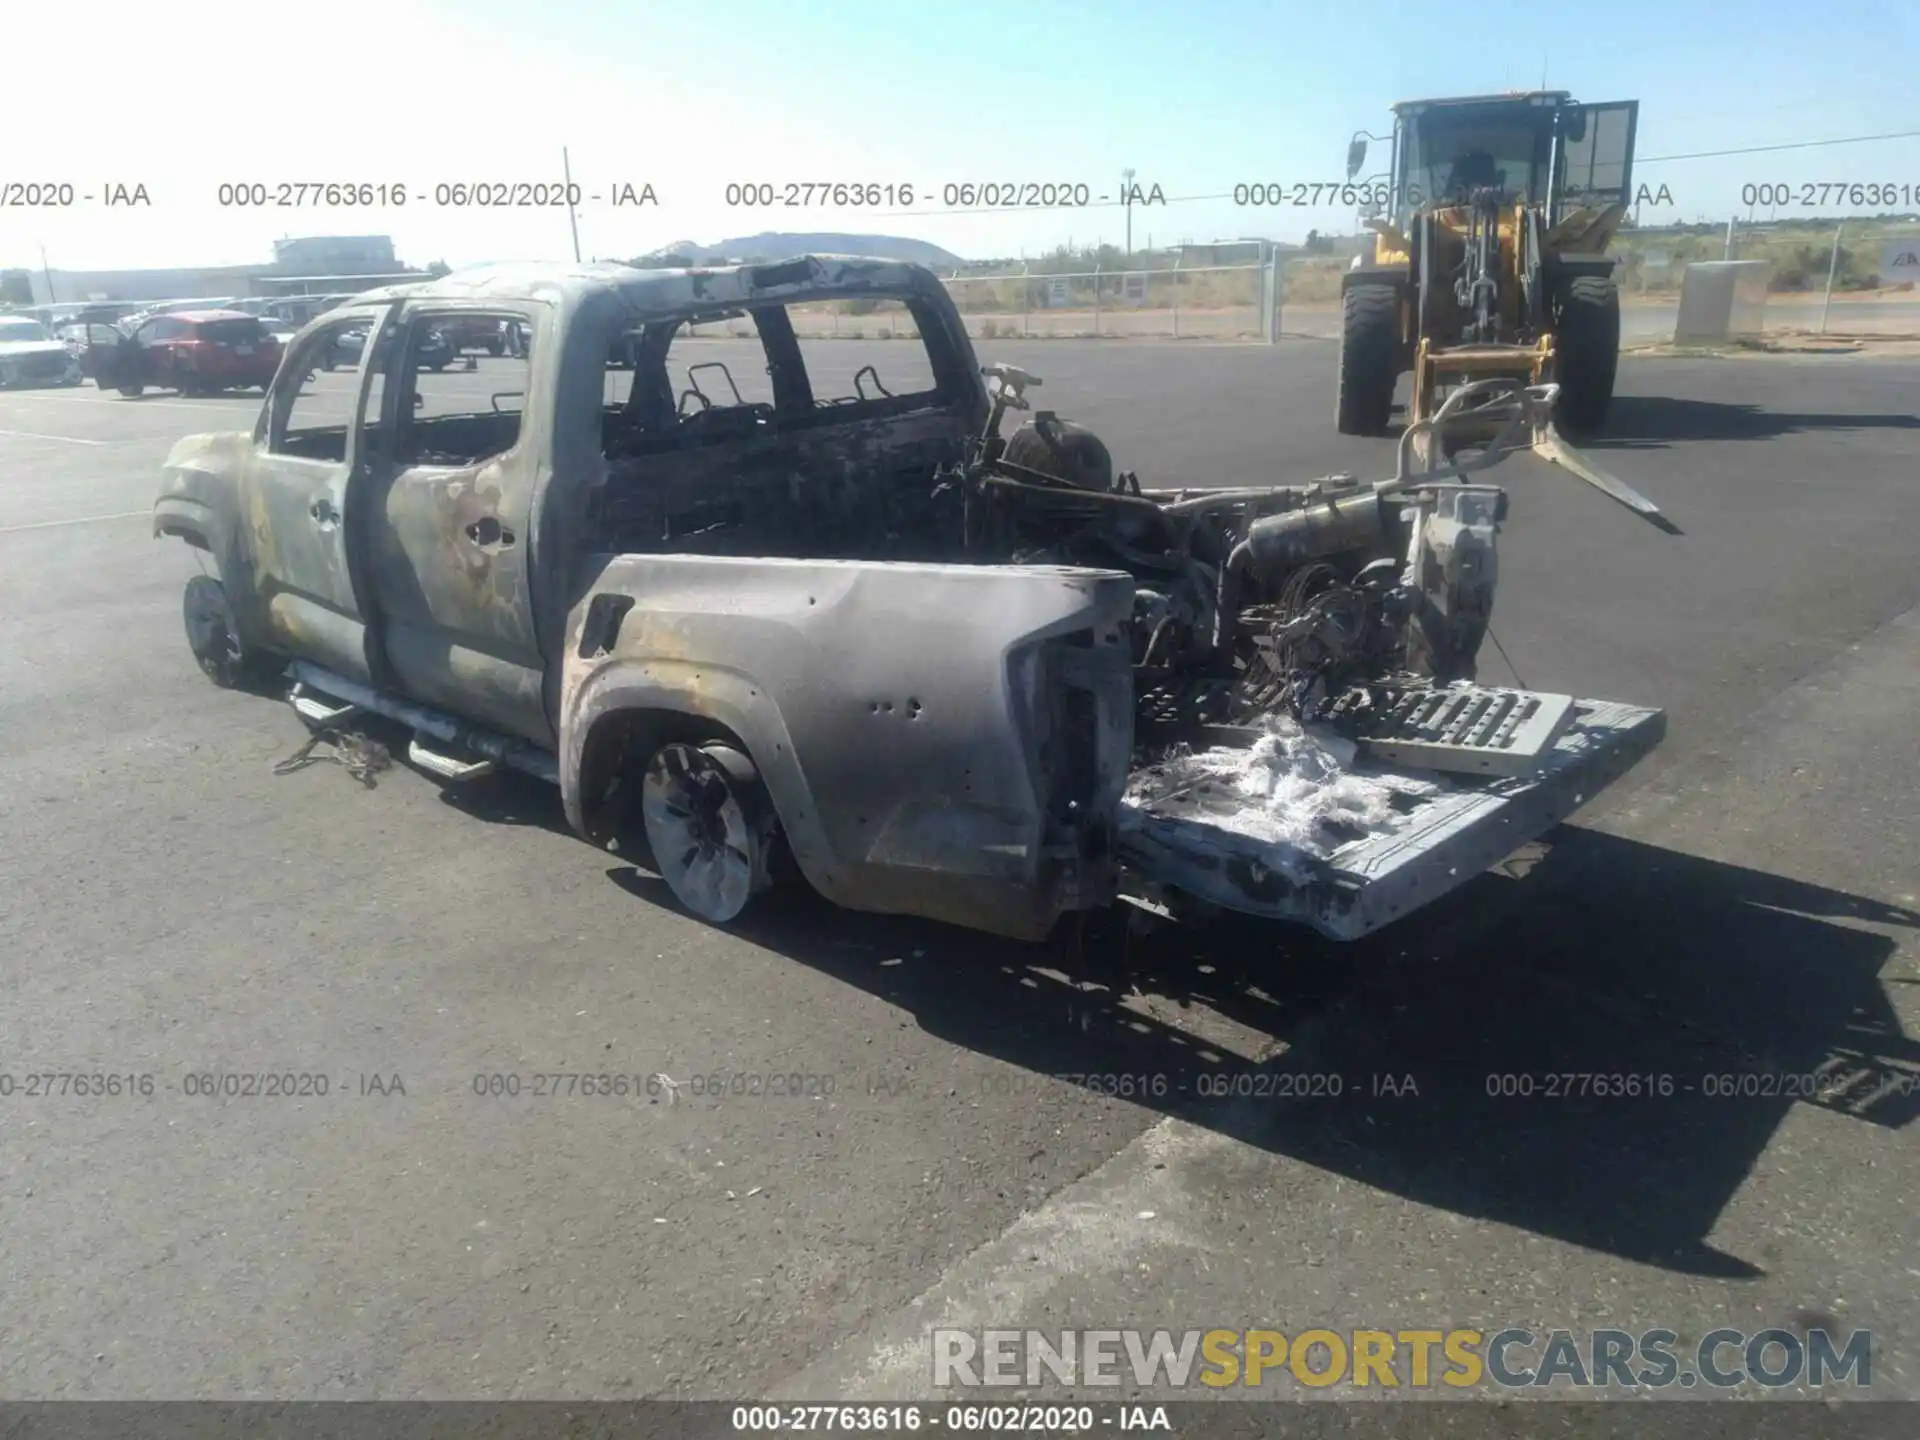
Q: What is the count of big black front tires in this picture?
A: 2